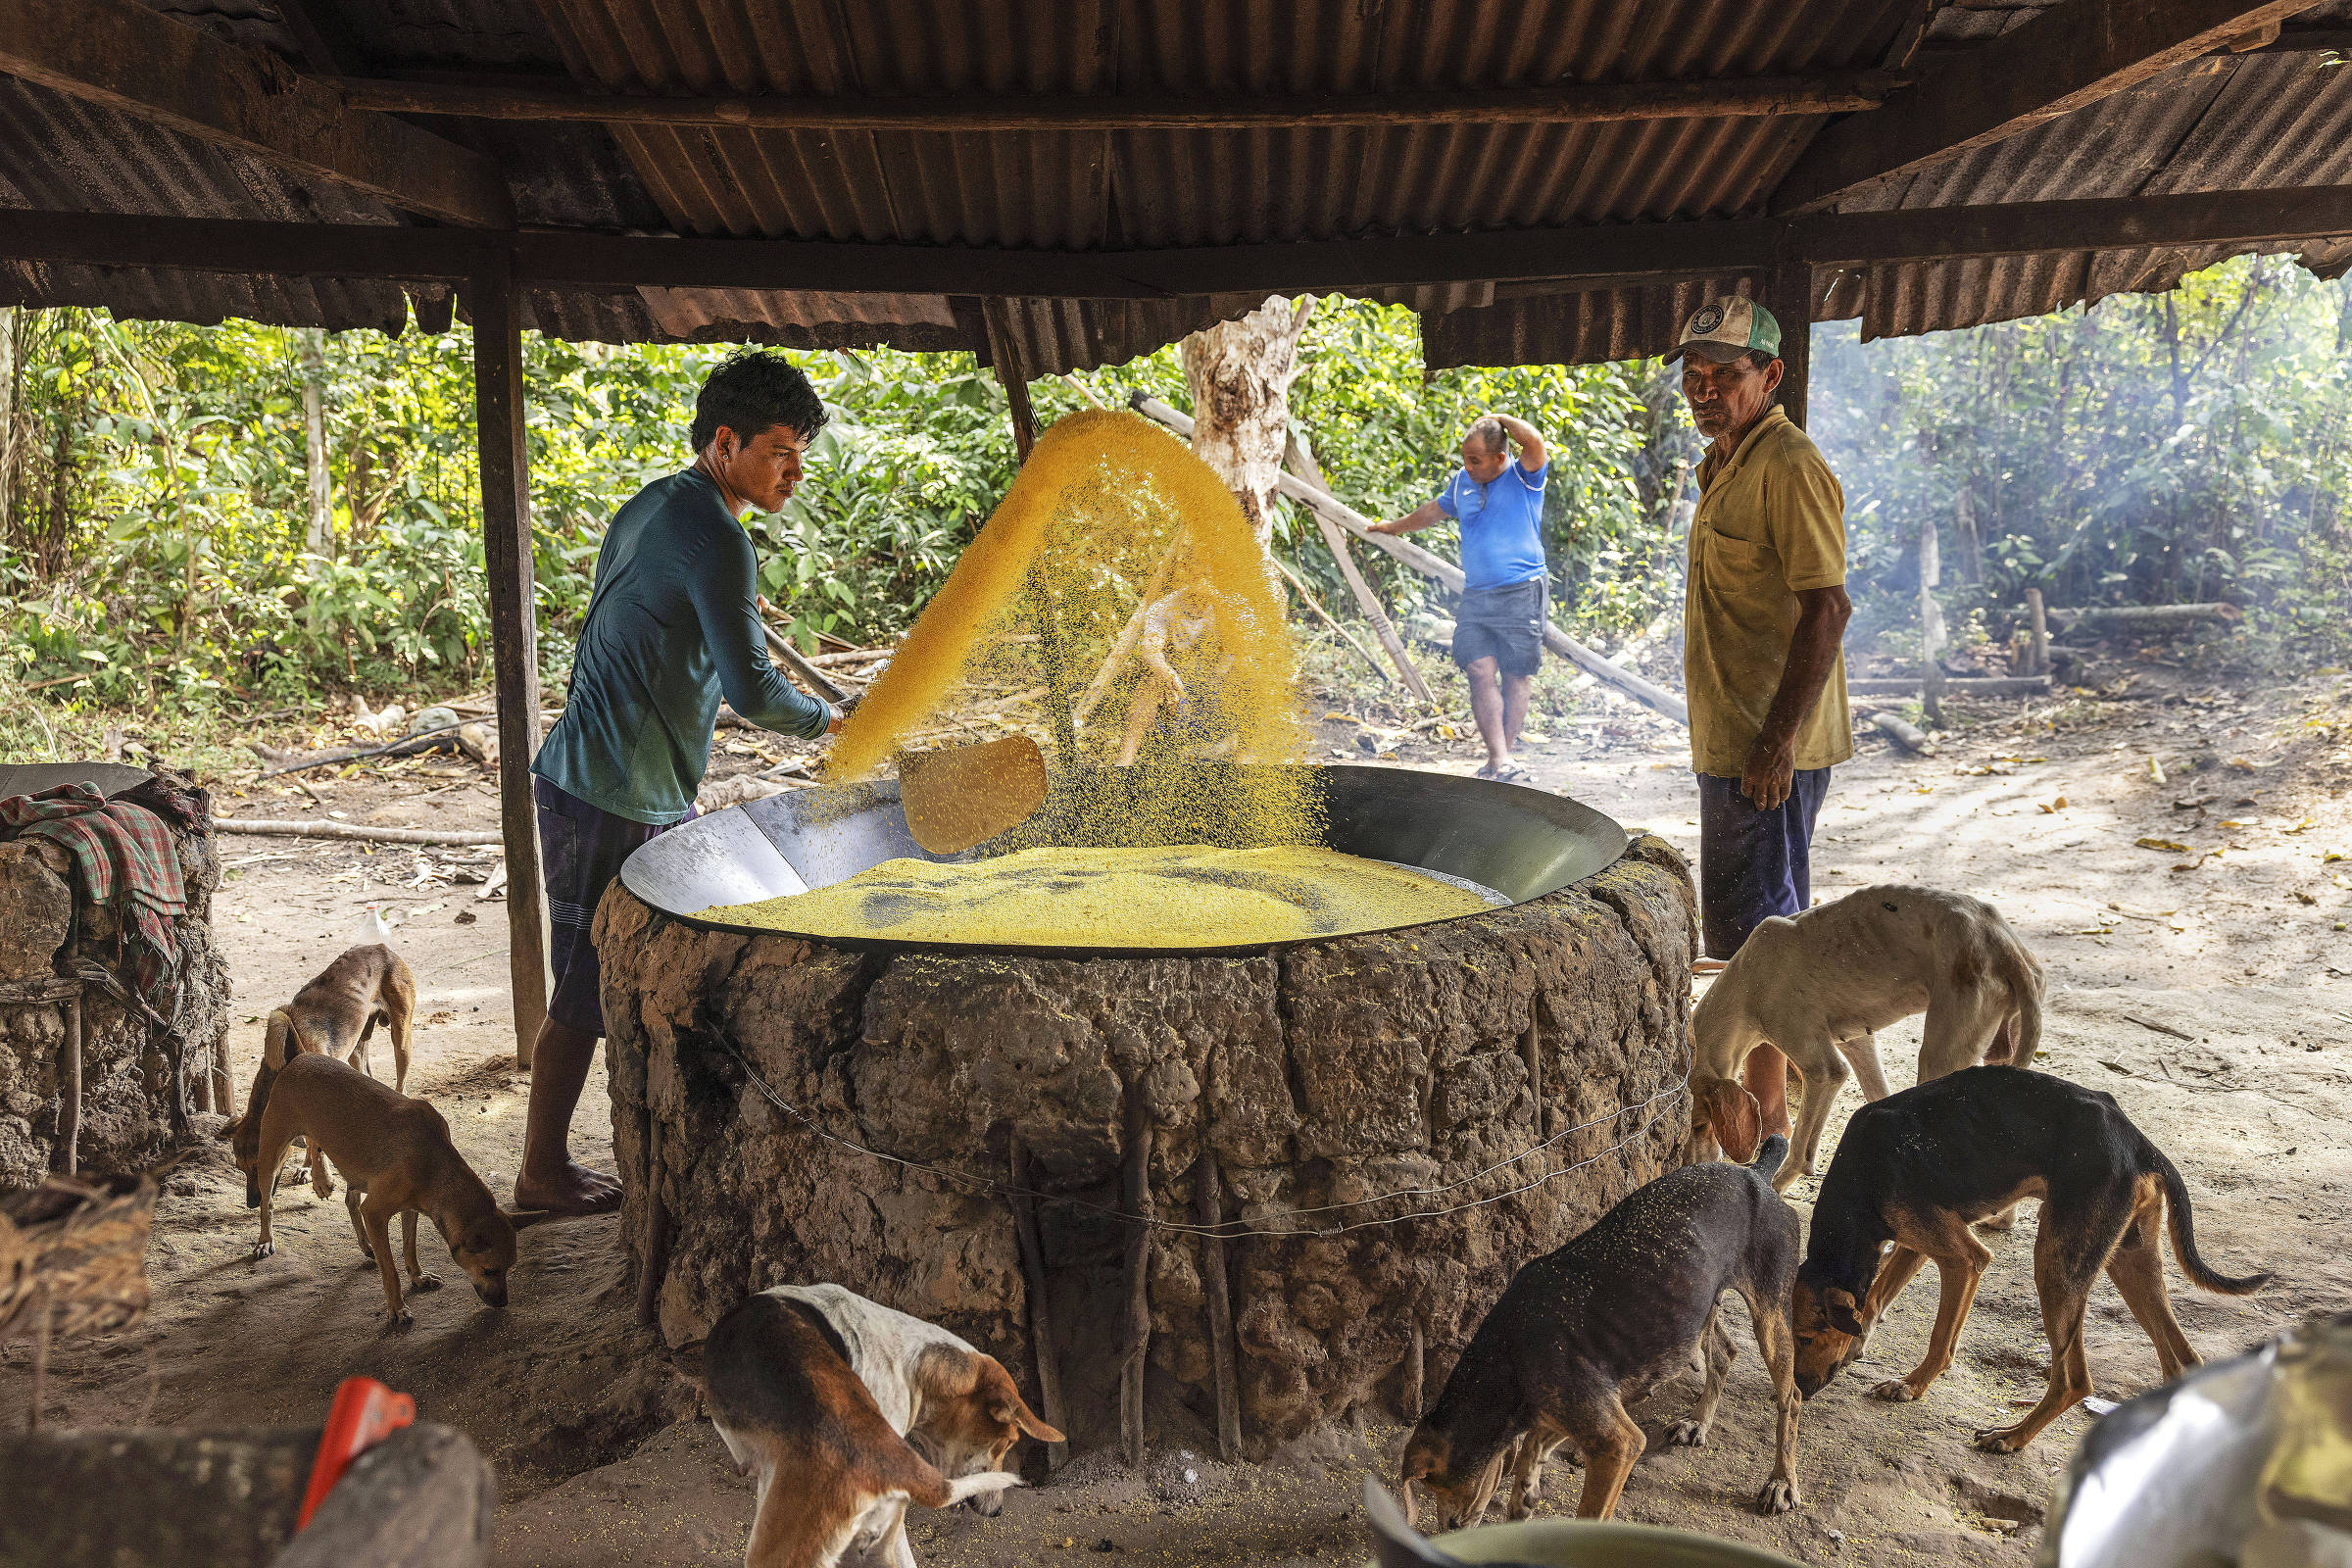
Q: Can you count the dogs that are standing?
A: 6